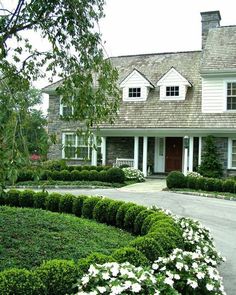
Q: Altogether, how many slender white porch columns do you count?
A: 6